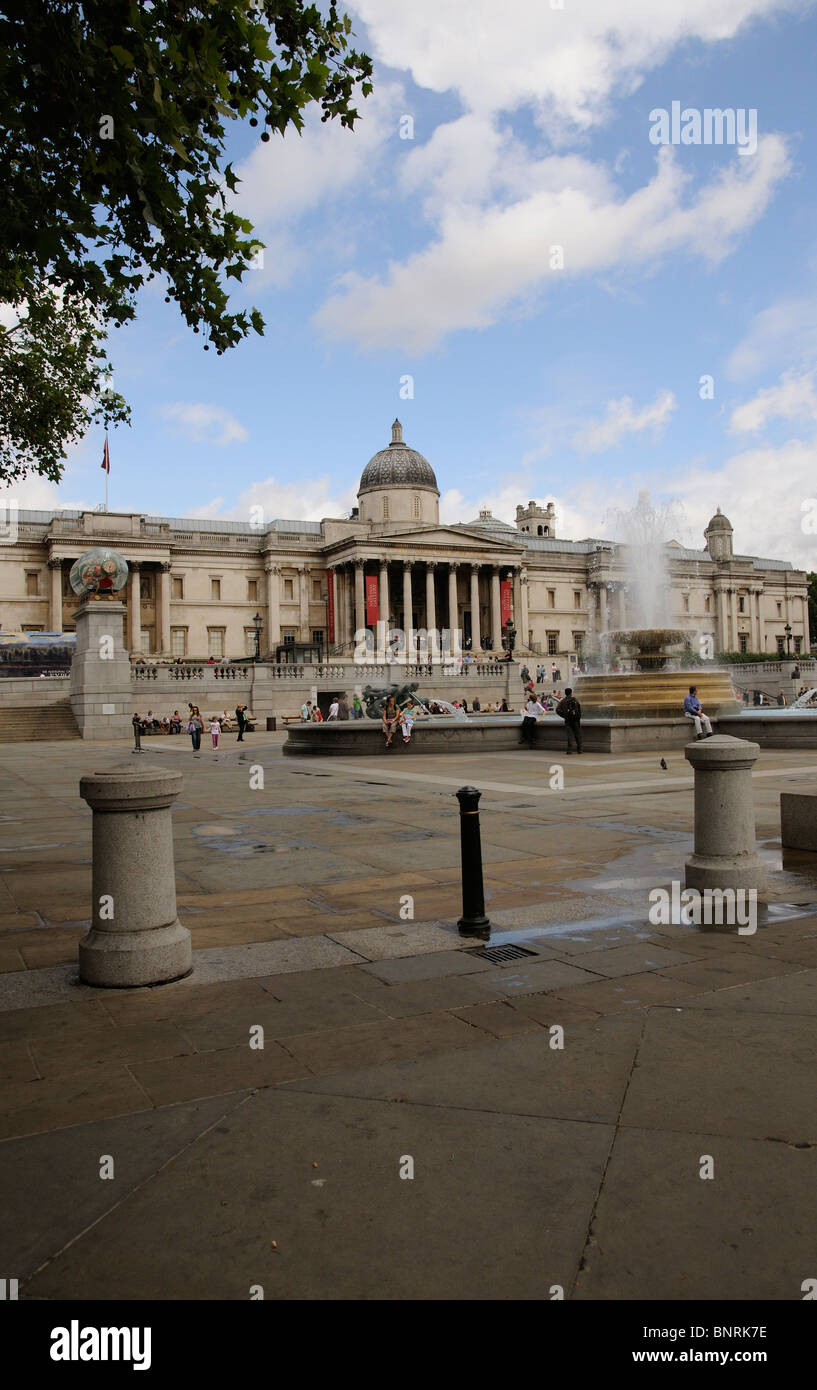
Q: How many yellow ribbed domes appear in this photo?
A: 0